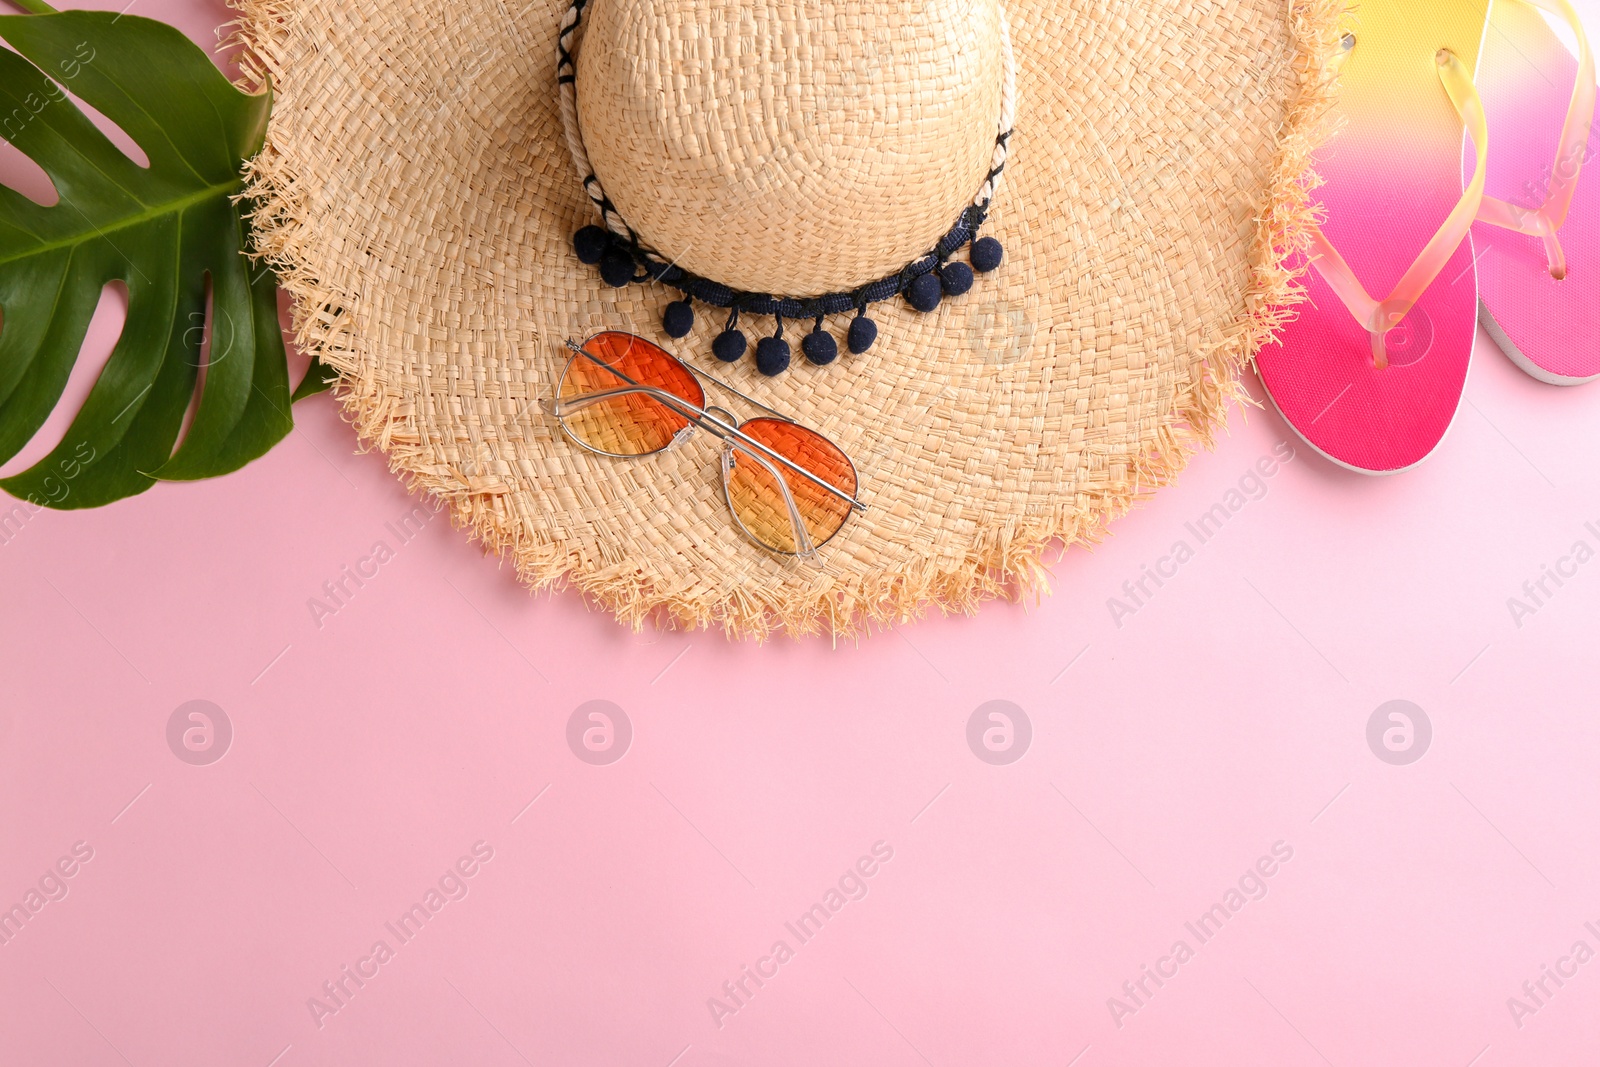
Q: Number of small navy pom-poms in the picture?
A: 10